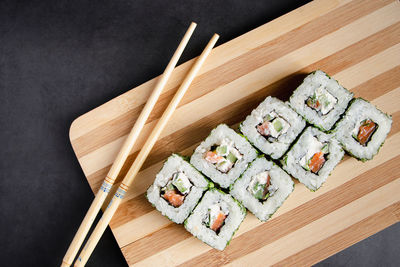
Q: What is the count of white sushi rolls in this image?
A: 8